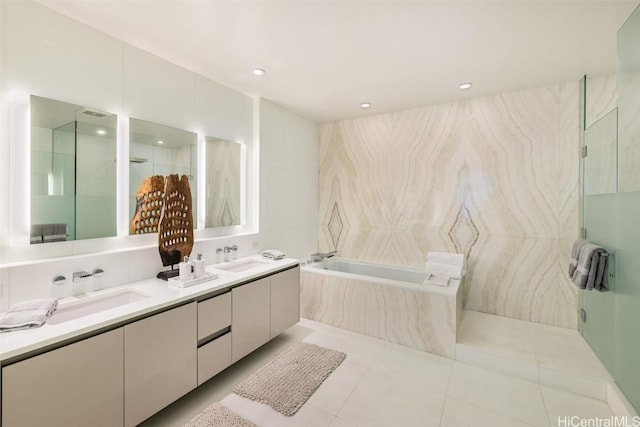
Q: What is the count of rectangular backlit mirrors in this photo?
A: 3